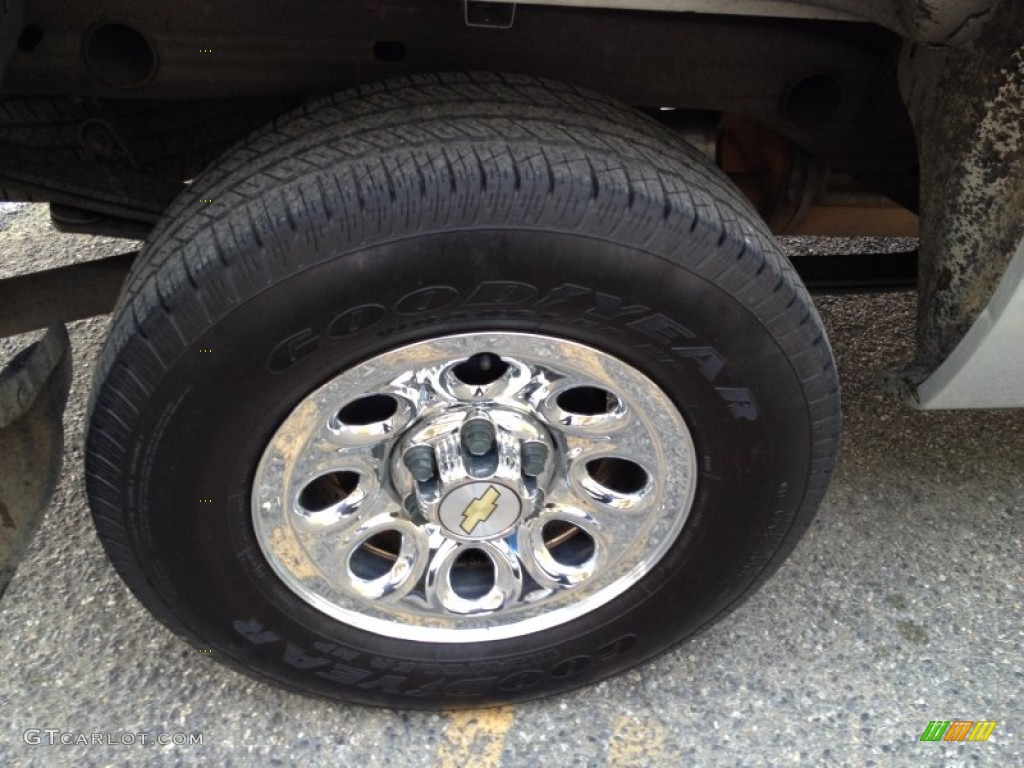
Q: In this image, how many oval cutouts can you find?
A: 8